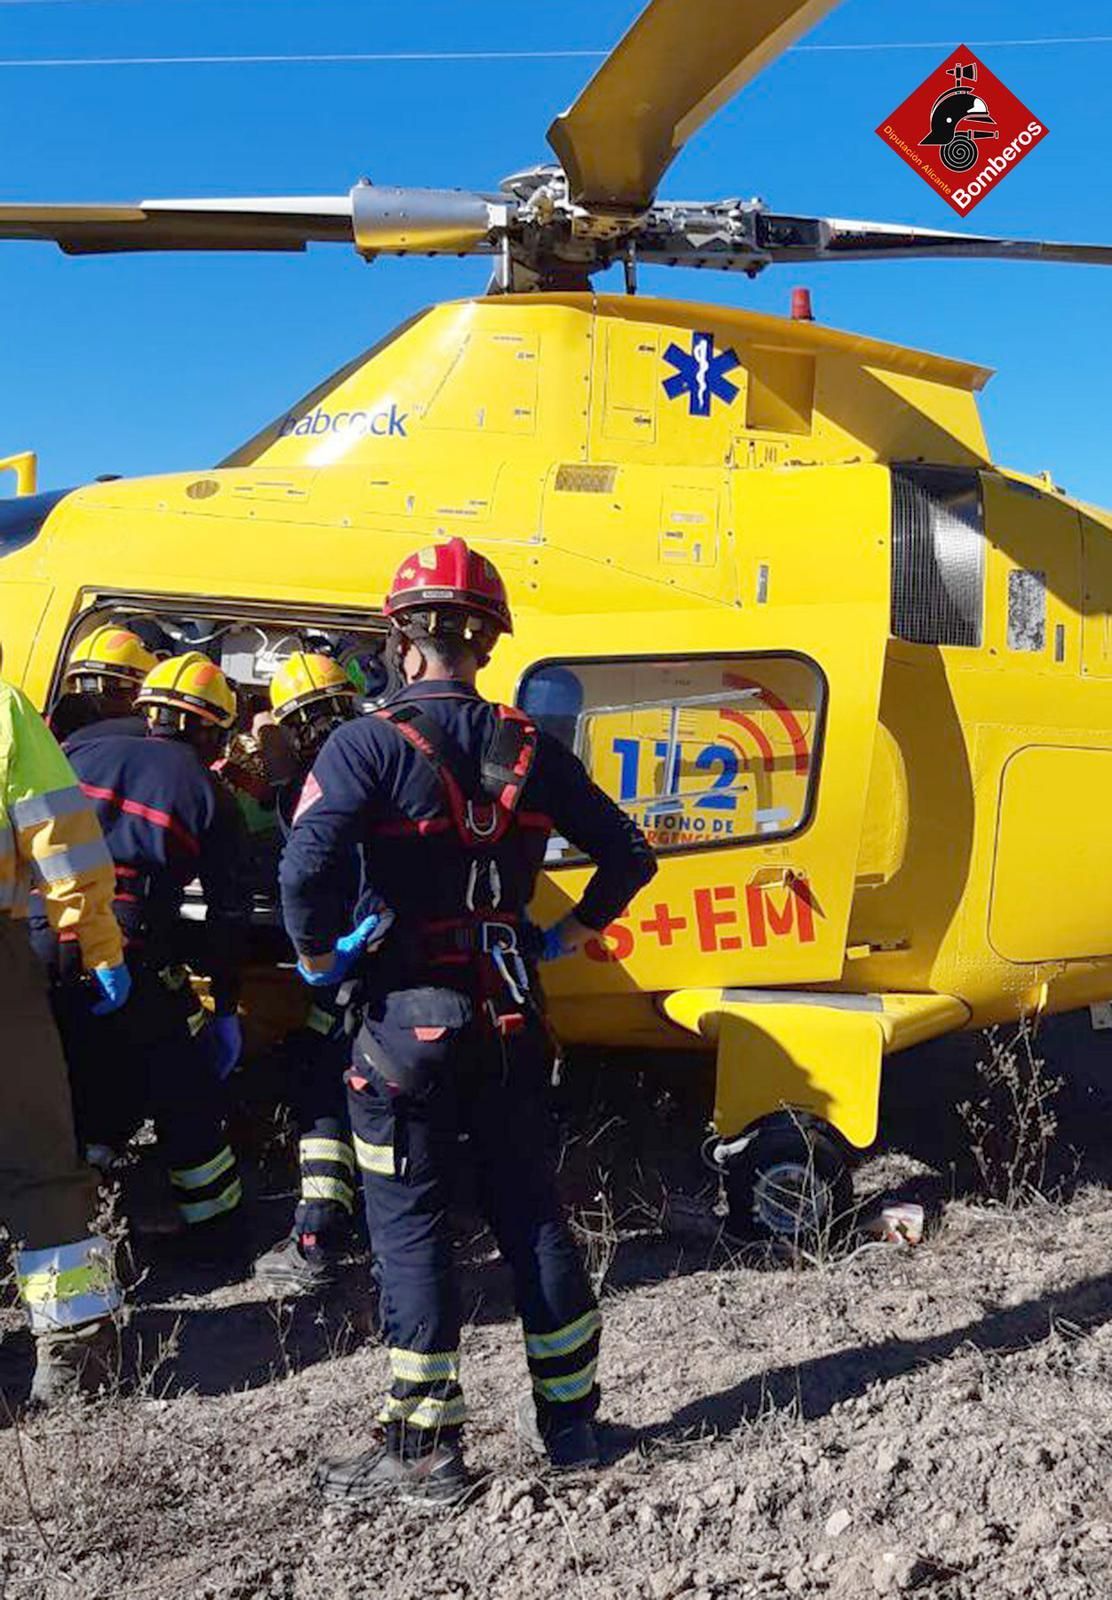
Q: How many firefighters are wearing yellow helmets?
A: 3